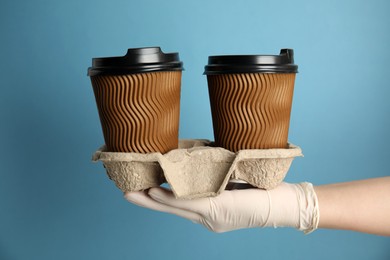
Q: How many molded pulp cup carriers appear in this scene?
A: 1